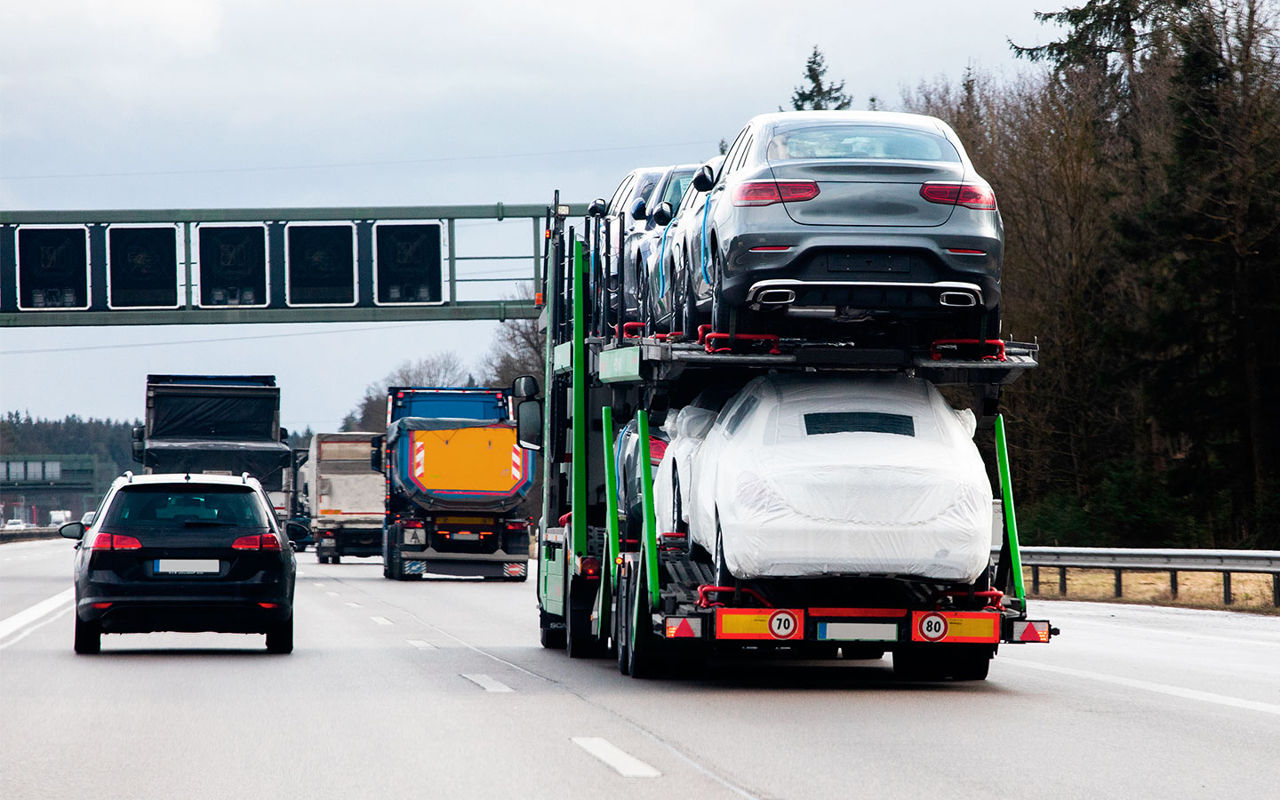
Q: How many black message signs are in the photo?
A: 5